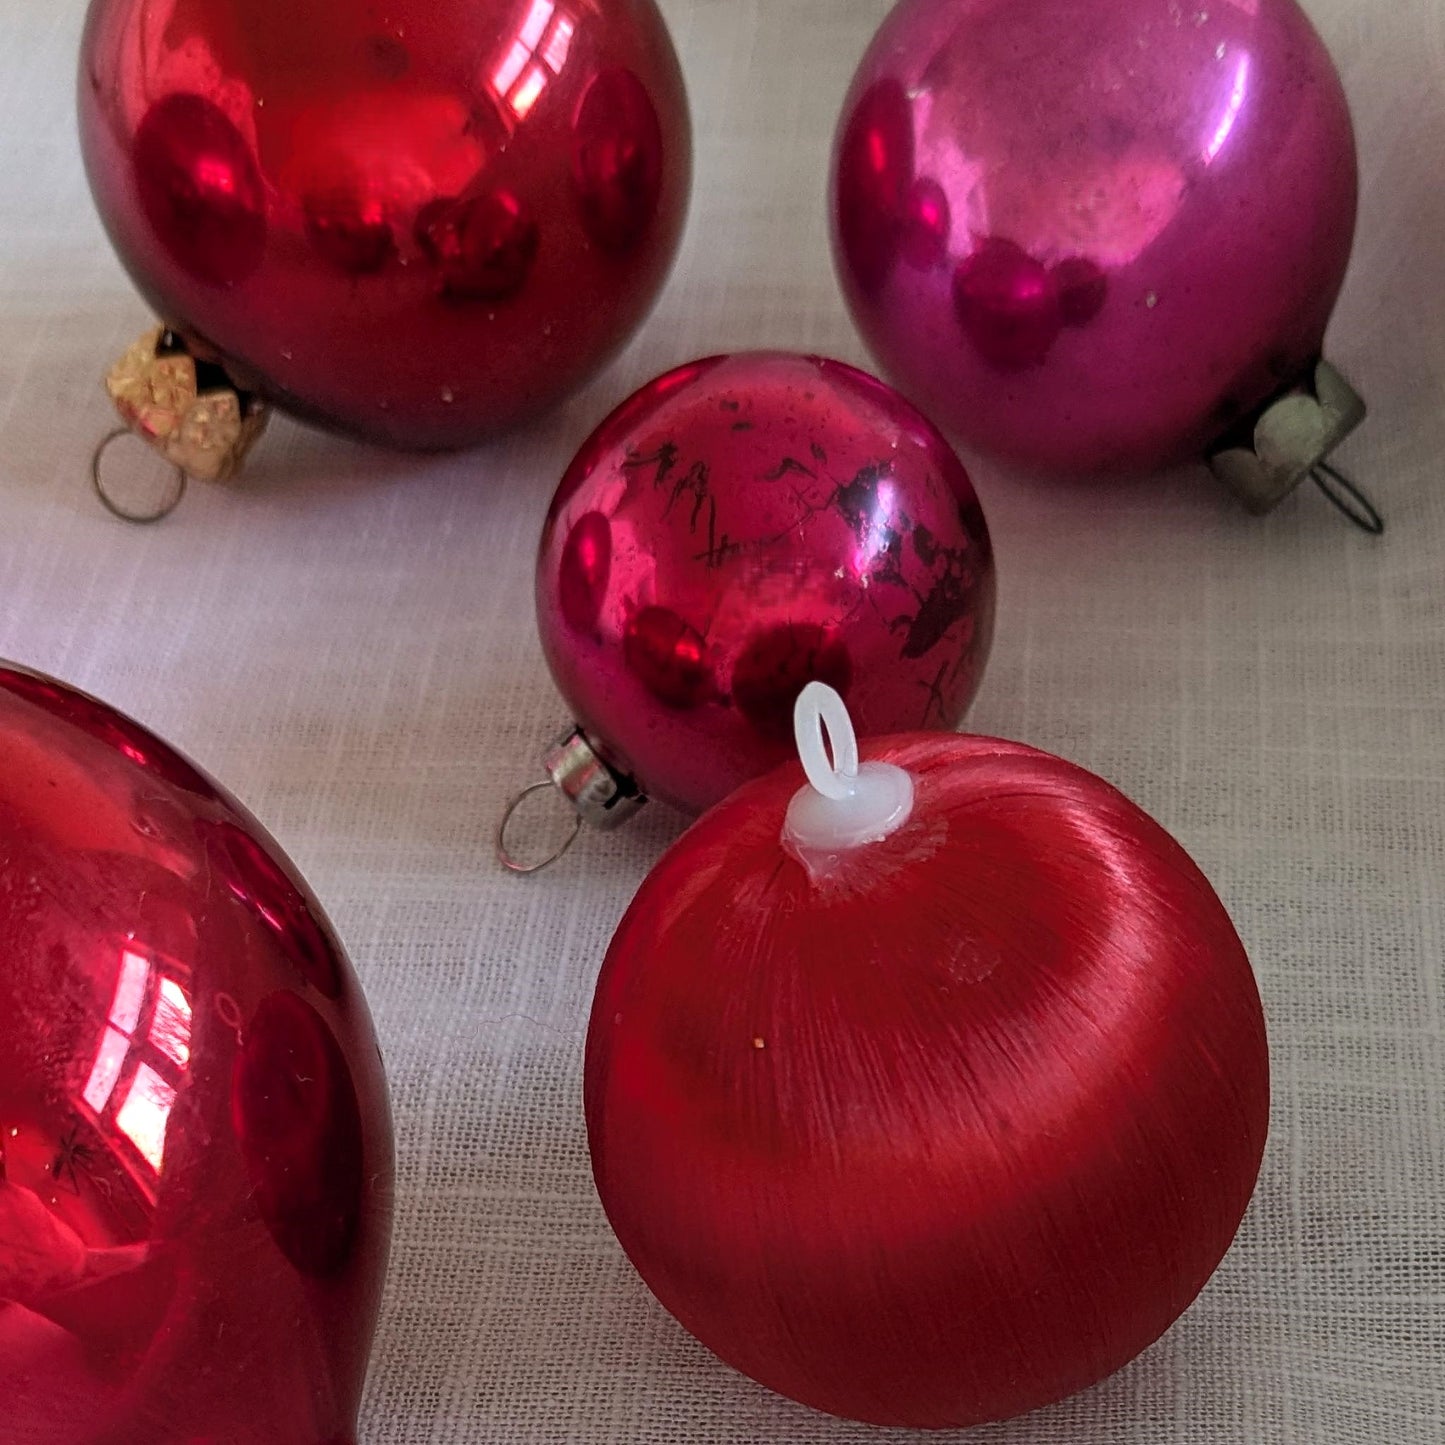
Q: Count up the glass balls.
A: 4